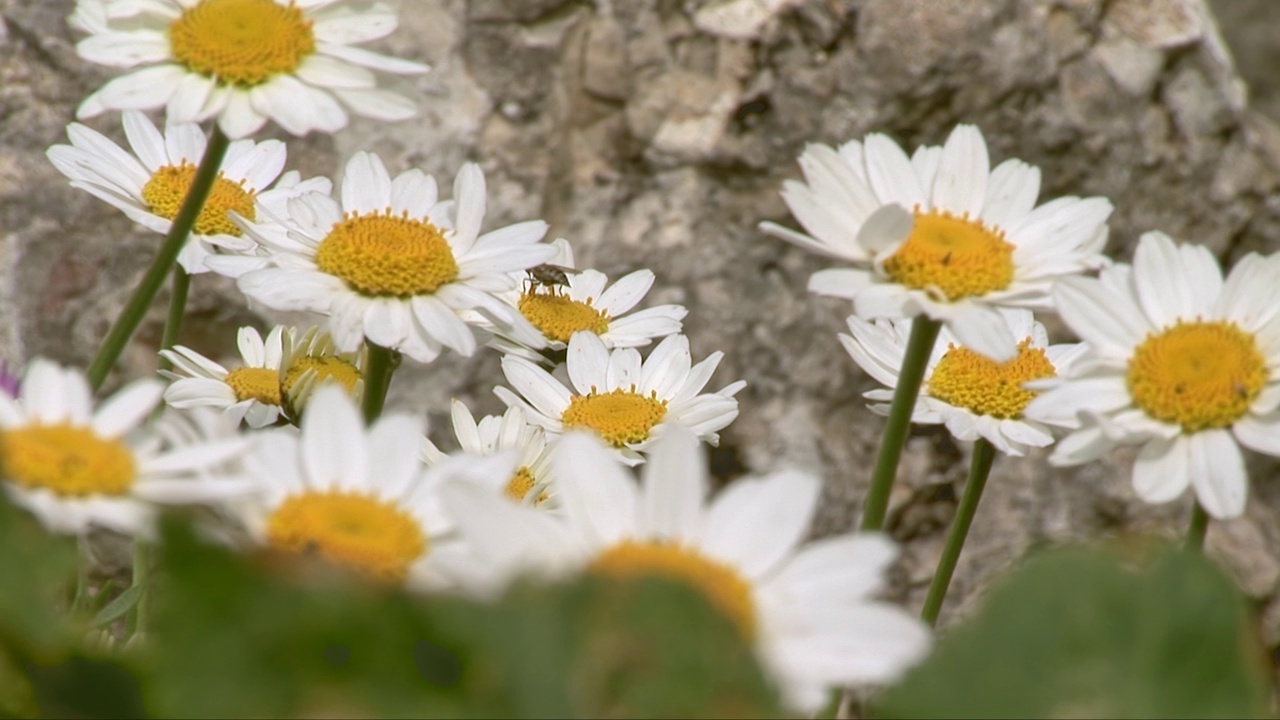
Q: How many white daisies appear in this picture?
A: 14